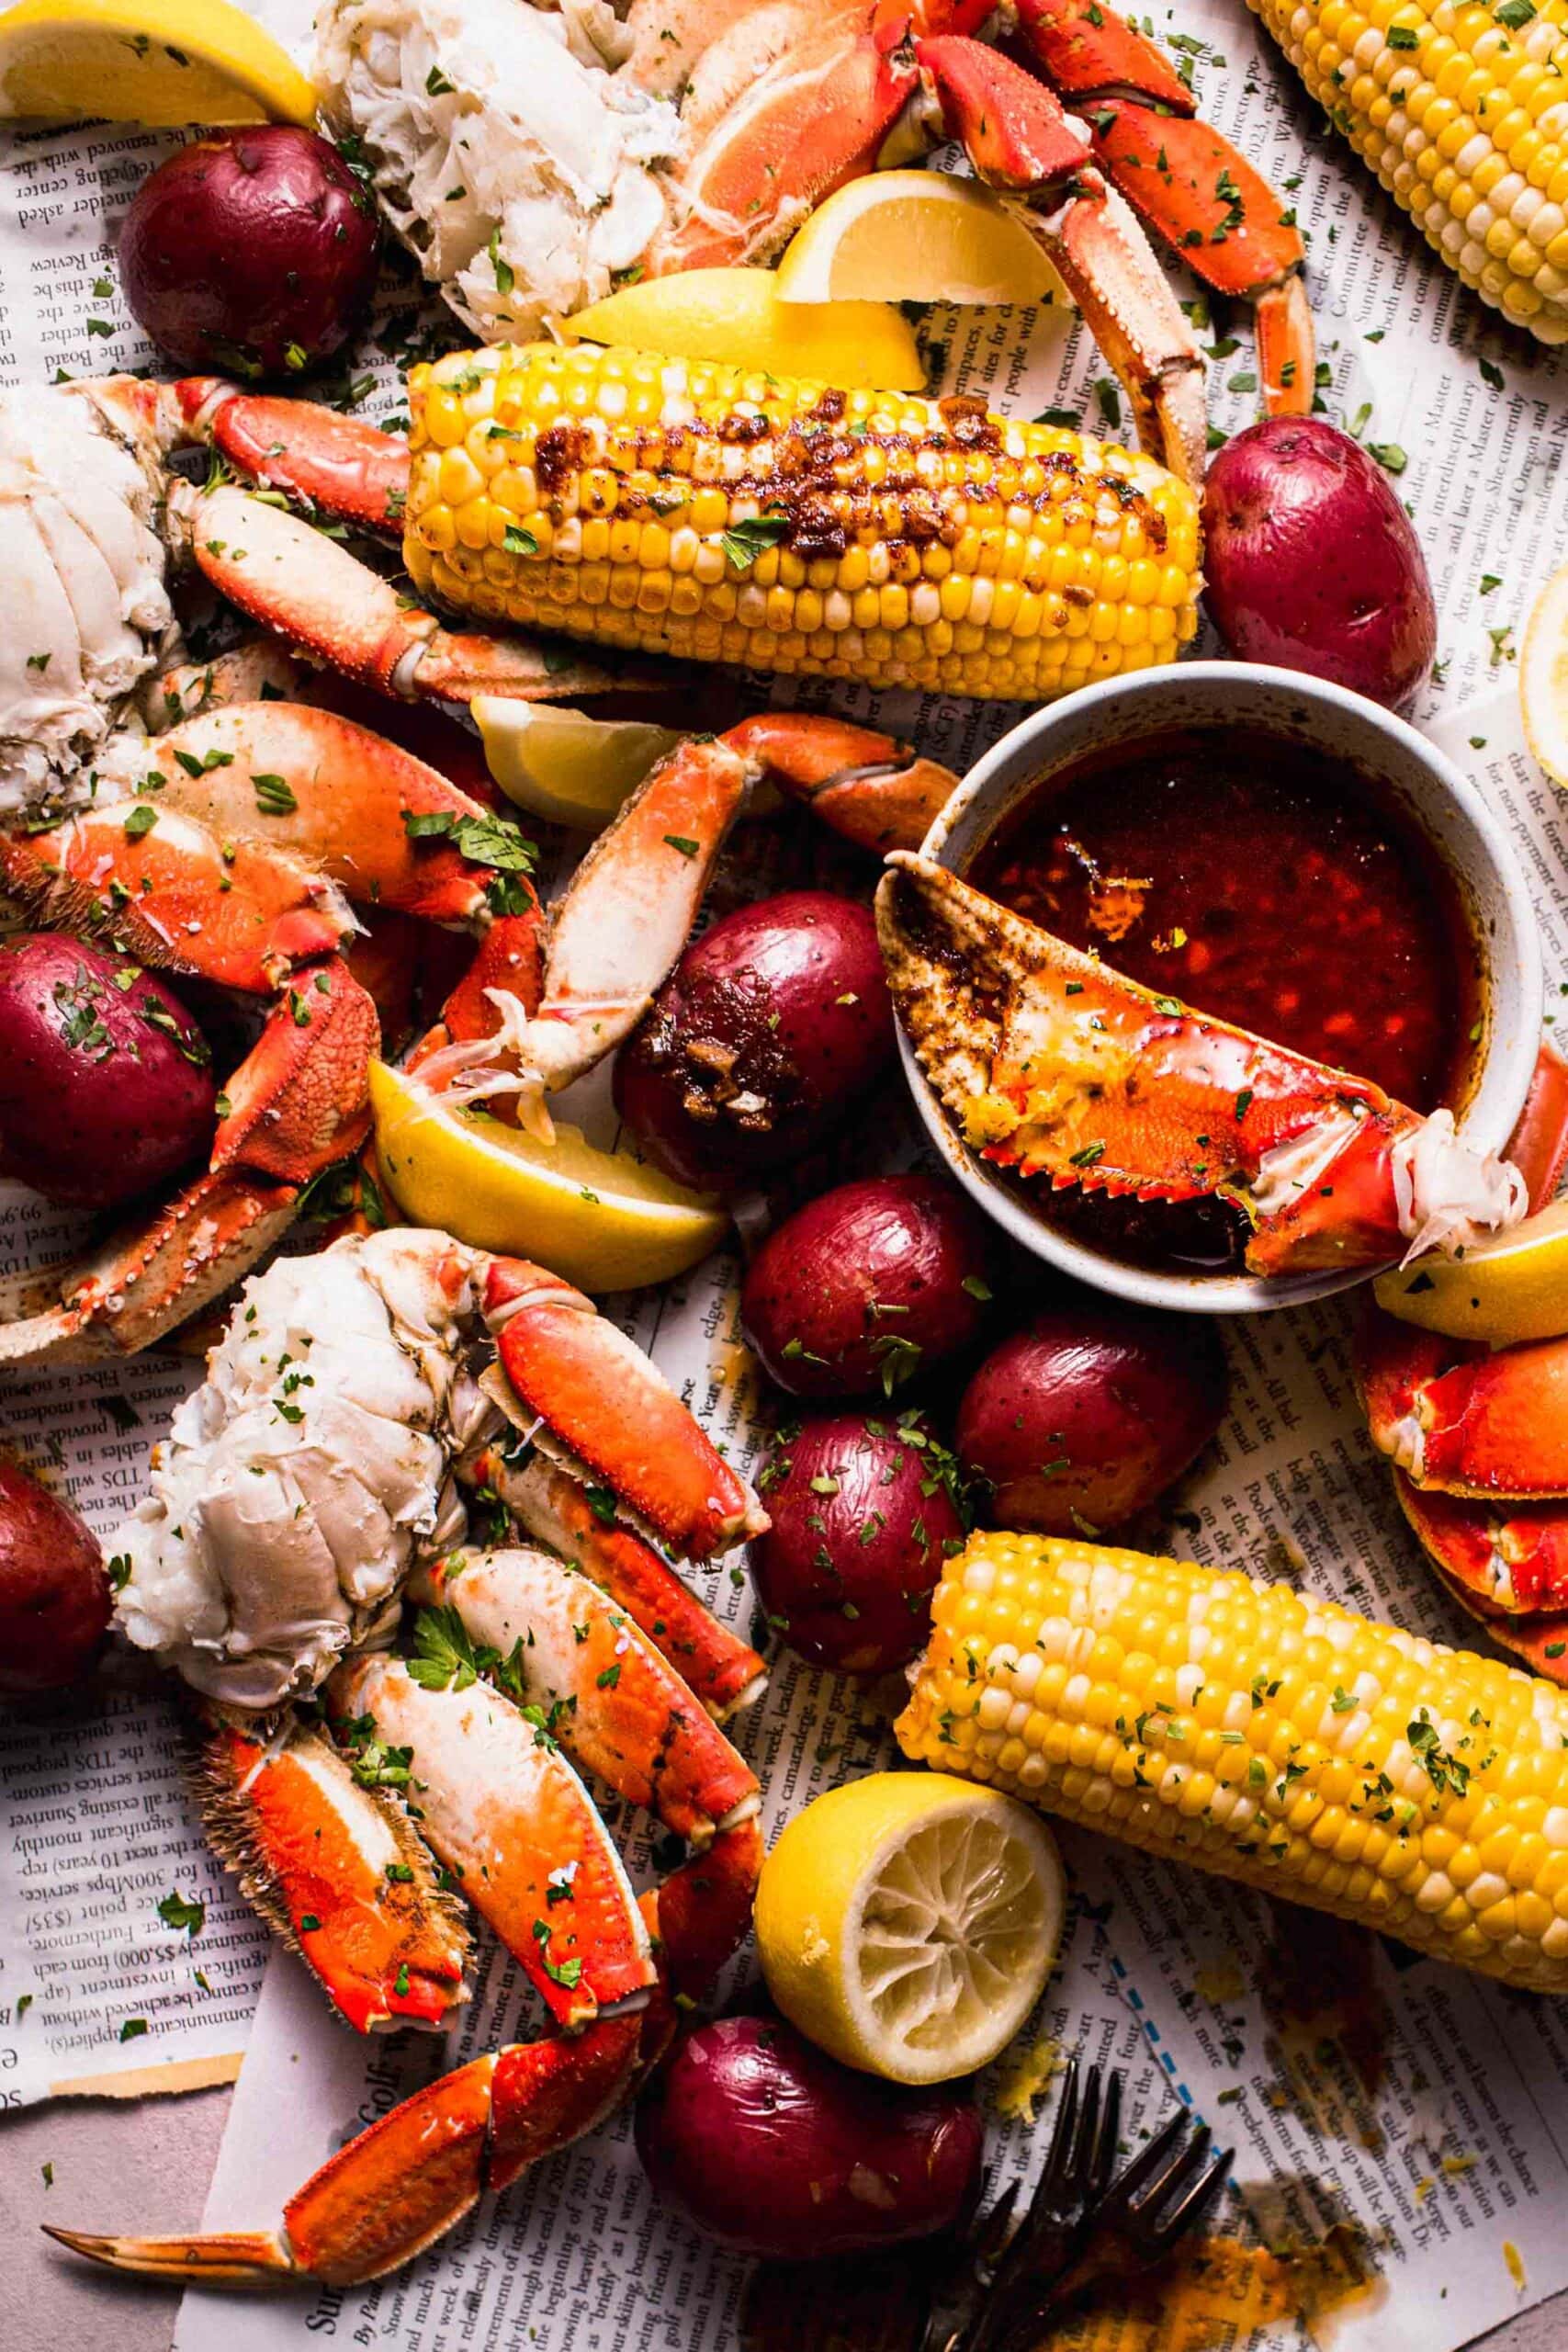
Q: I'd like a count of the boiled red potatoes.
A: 9